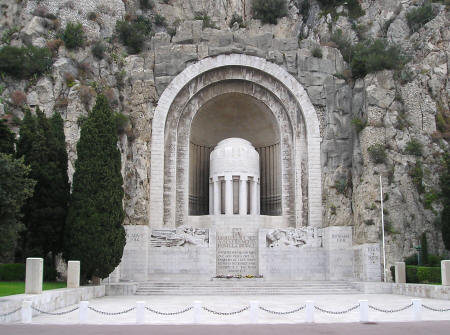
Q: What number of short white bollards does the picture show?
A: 8